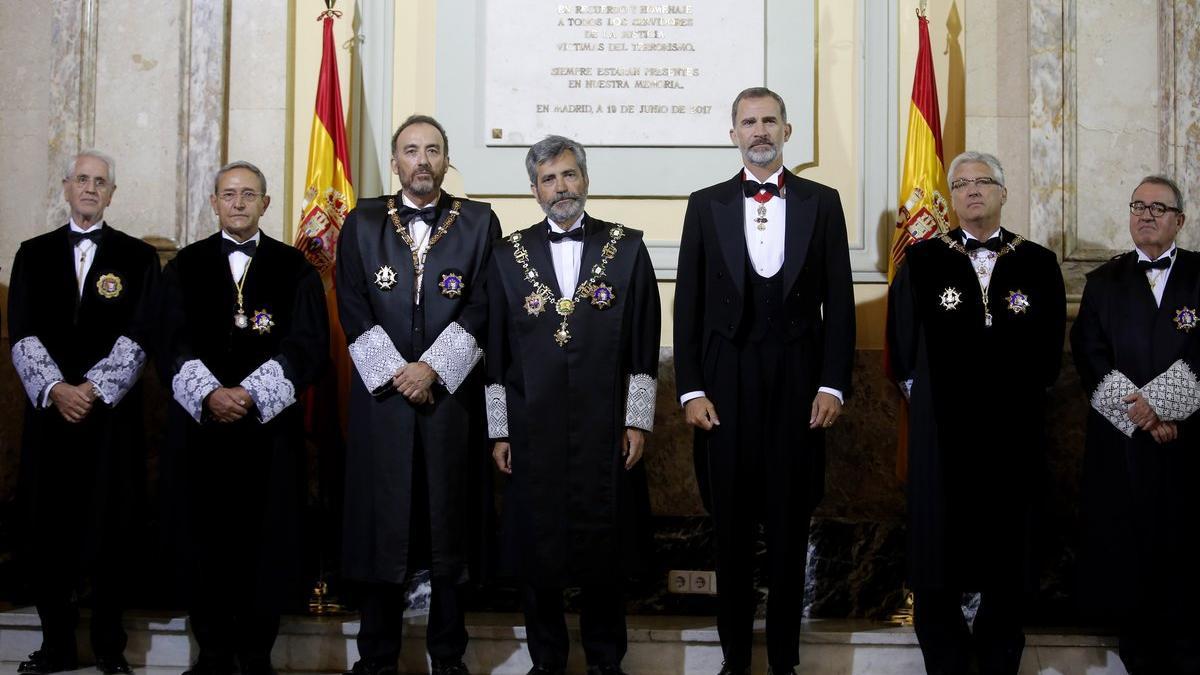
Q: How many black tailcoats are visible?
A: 1